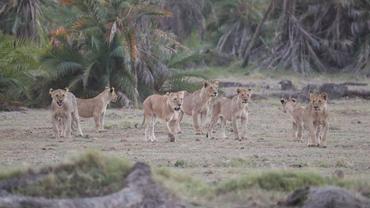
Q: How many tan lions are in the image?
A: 7